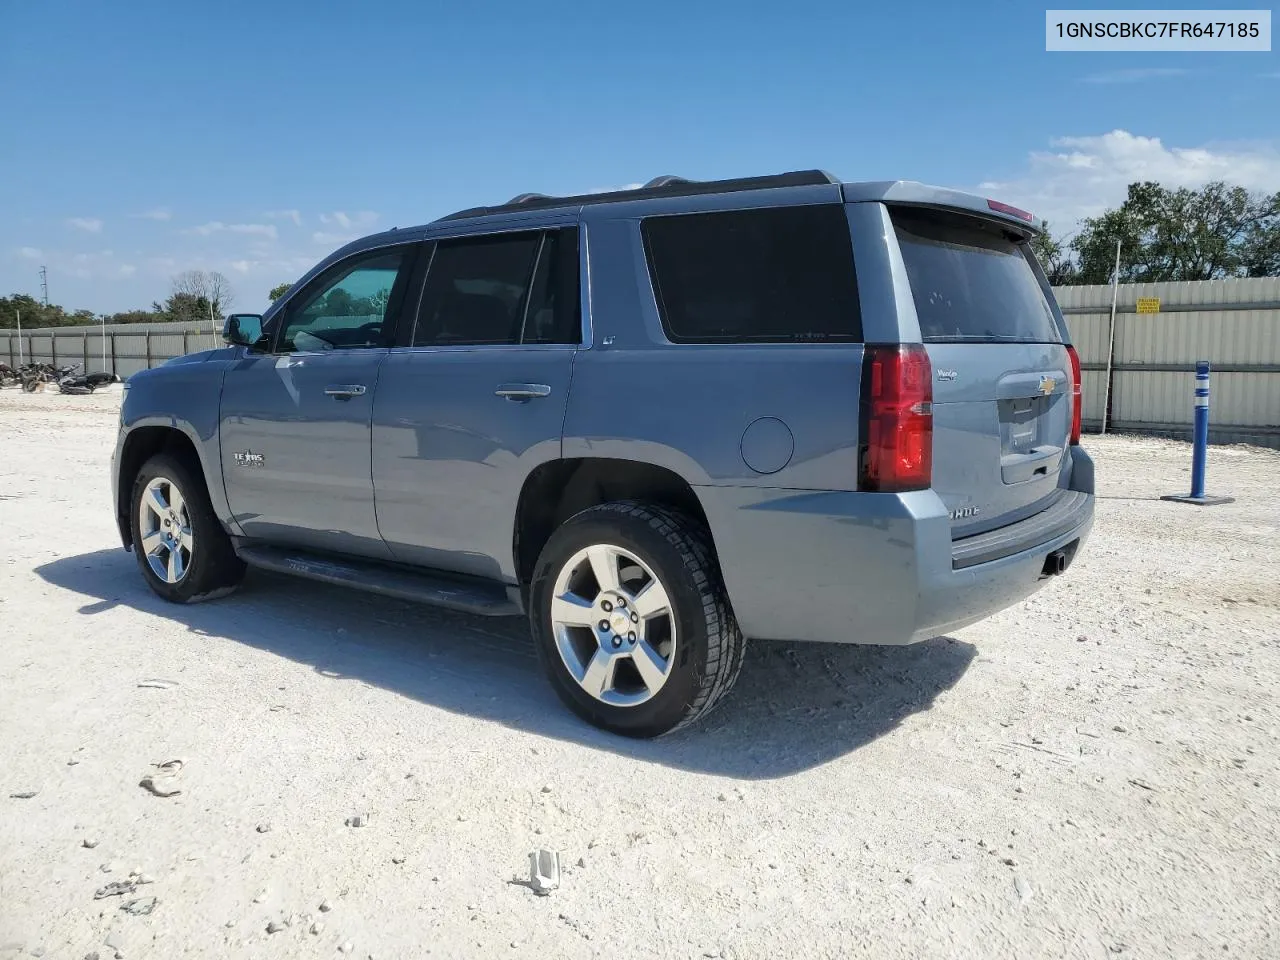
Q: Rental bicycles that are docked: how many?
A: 0